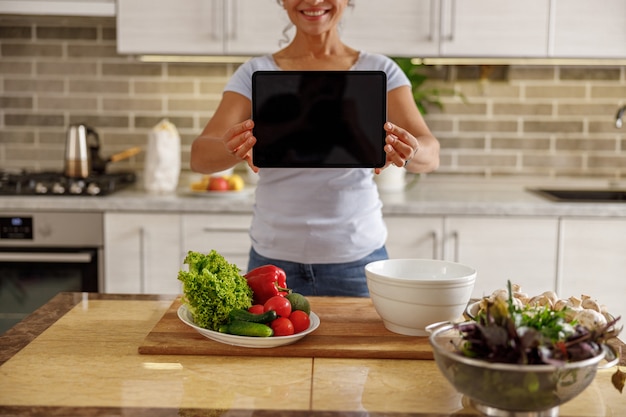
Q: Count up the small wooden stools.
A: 0